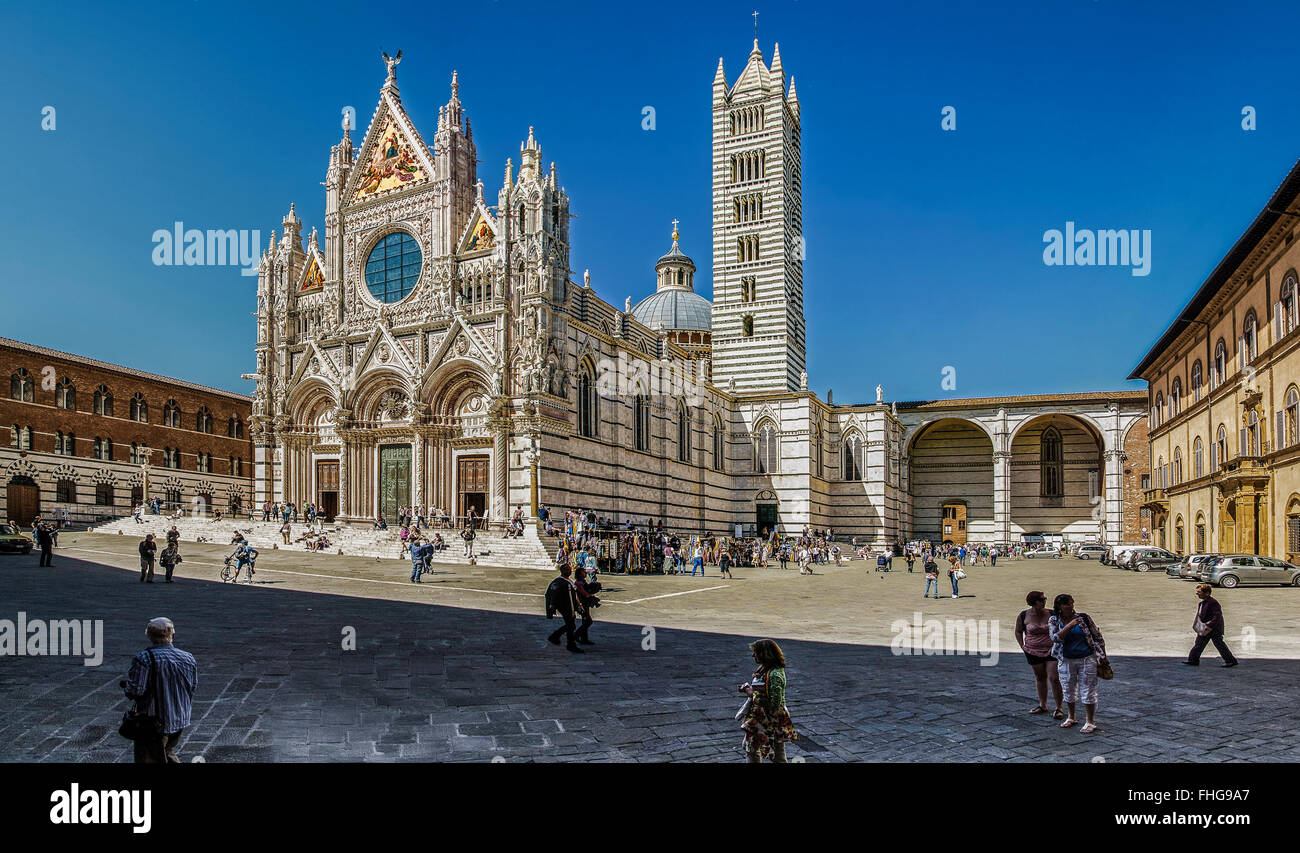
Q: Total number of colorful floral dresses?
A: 1